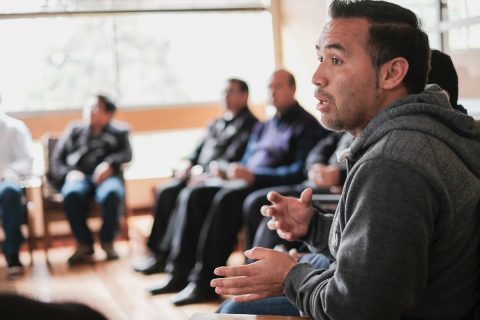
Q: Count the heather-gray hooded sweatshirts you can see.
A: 1